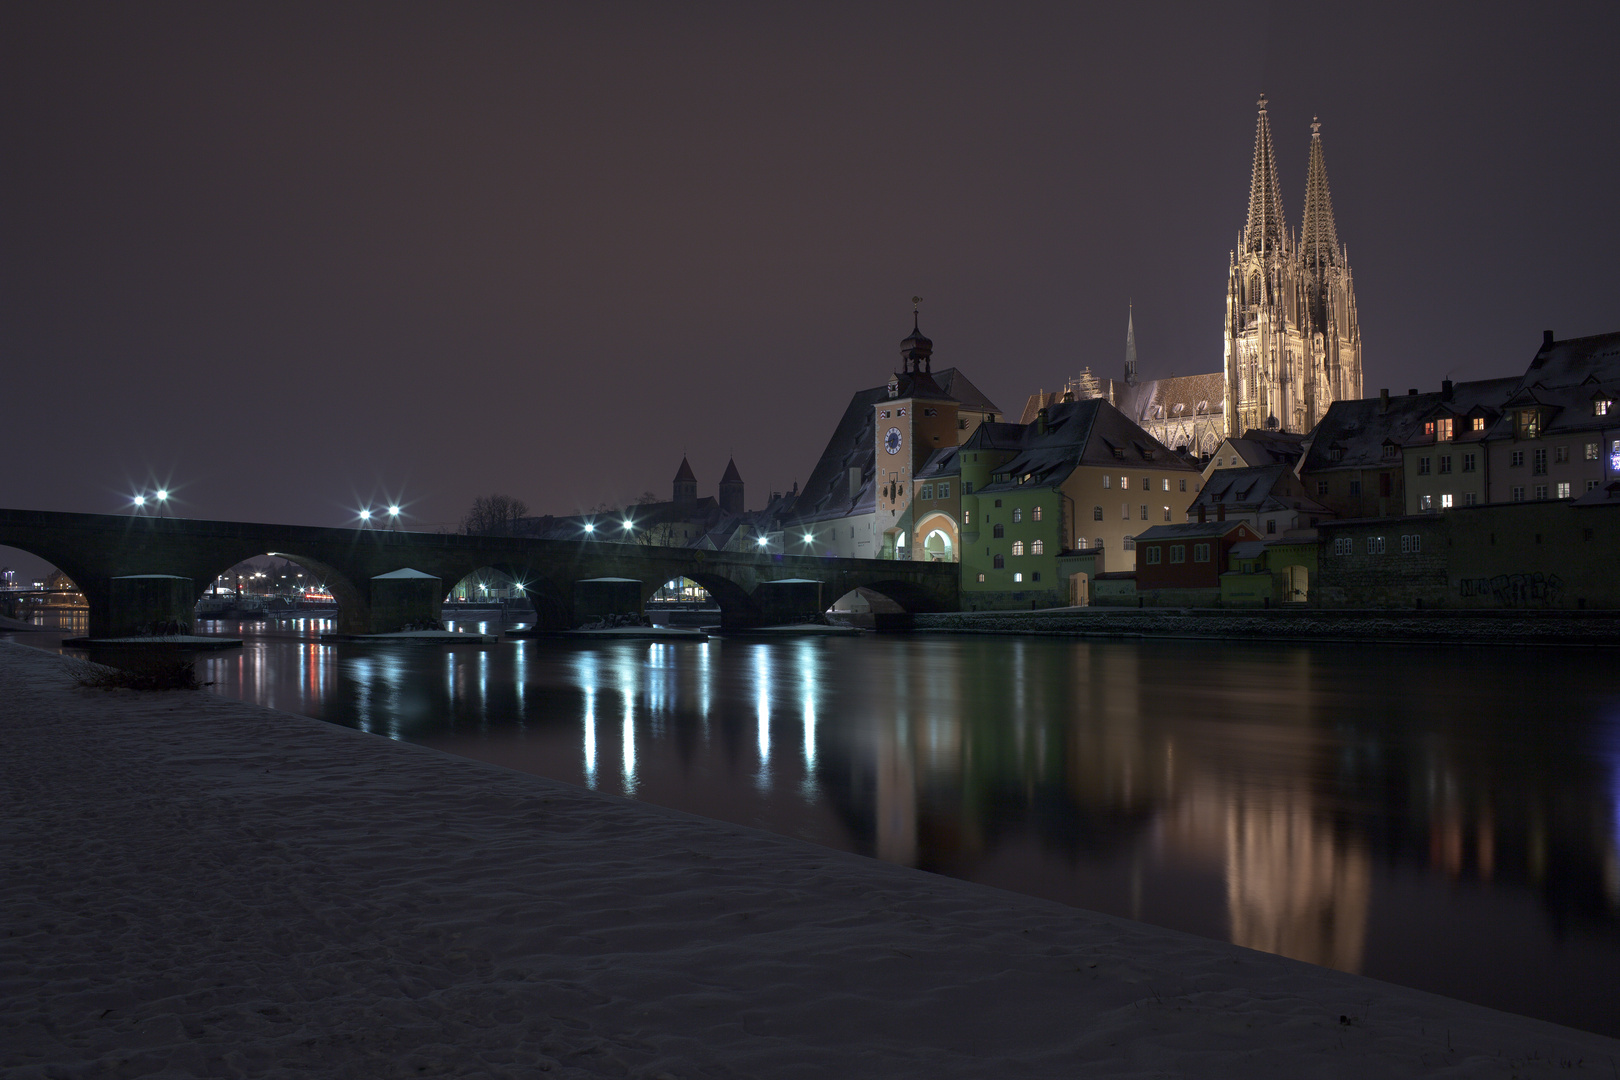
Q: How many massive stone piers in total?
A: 4